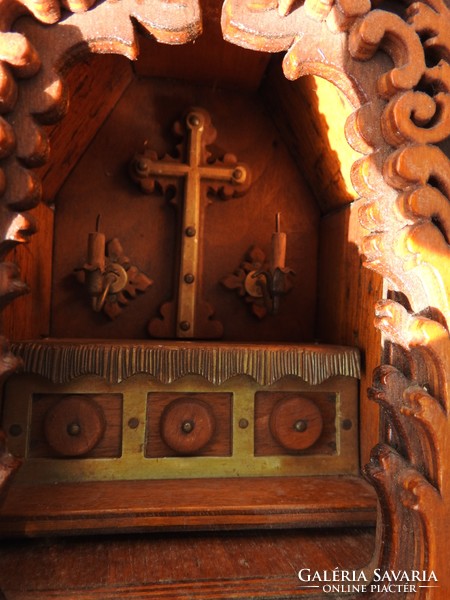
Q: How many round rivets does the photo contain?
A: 13